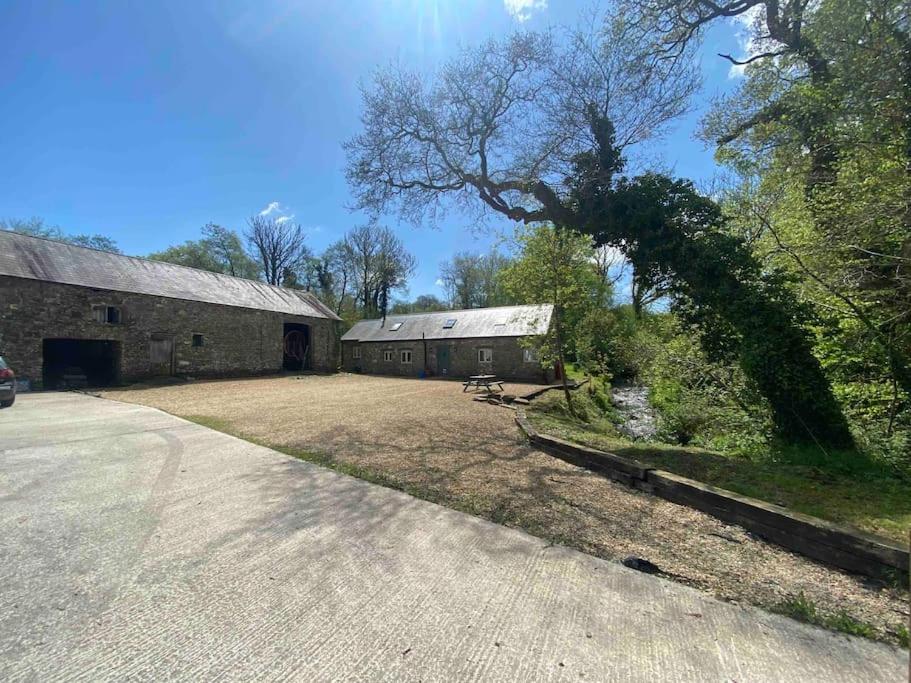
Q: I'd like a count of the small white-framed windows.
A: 5